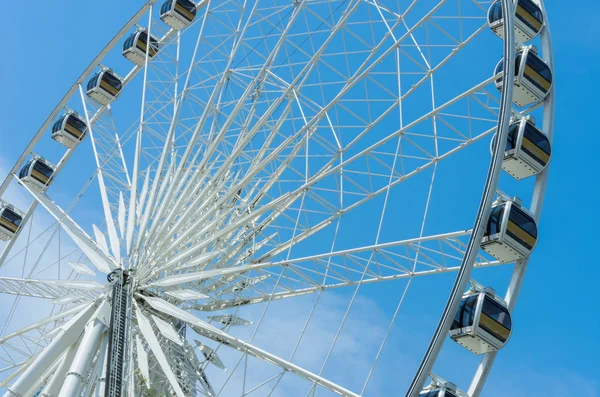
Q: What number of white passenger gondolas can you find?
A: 12